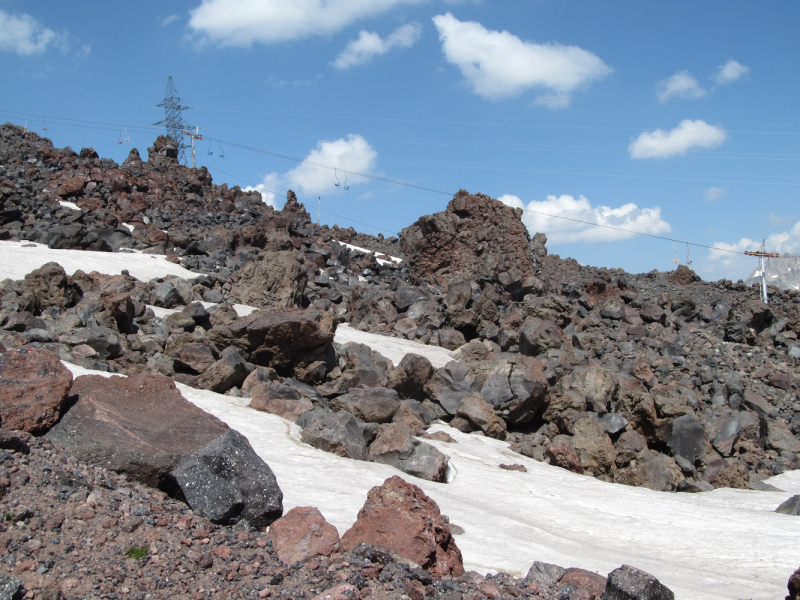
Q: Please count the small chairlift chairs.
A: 10